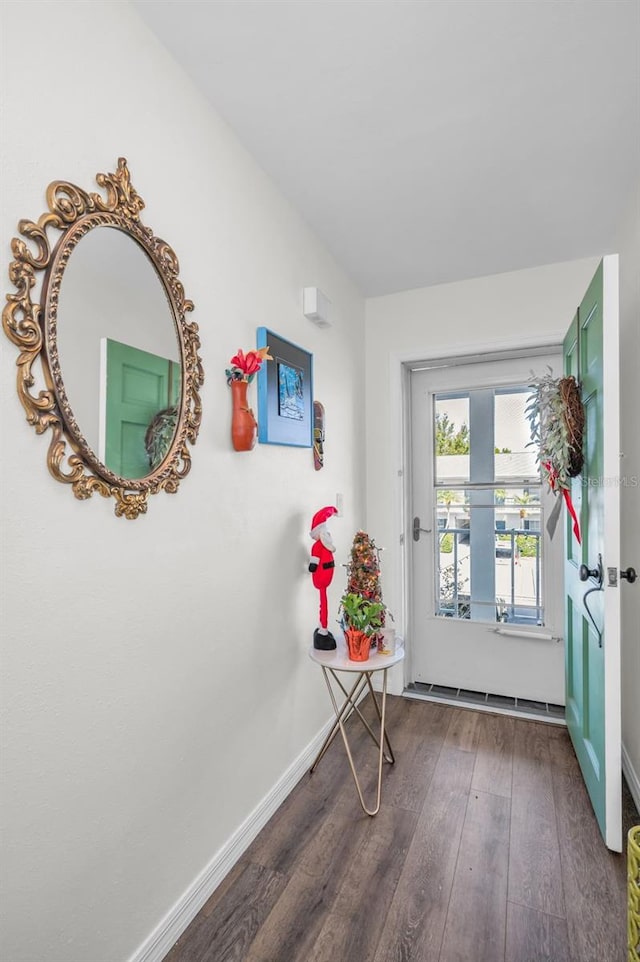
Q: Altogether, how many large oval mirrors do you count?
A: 1